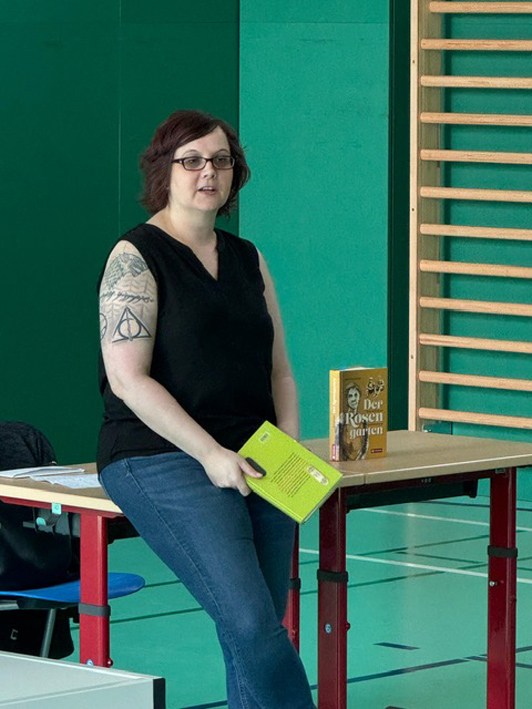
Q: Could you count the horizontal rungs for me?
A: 12